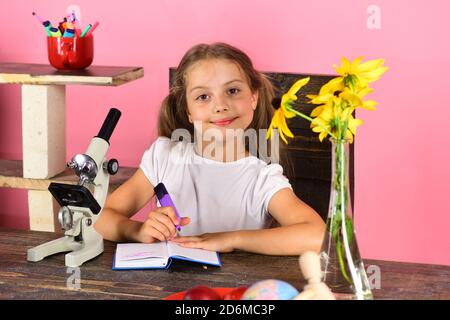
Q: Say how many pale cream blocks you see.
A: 2